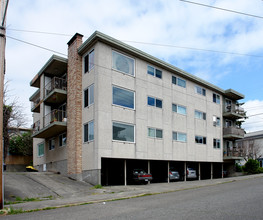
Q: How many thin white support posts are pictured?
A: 7